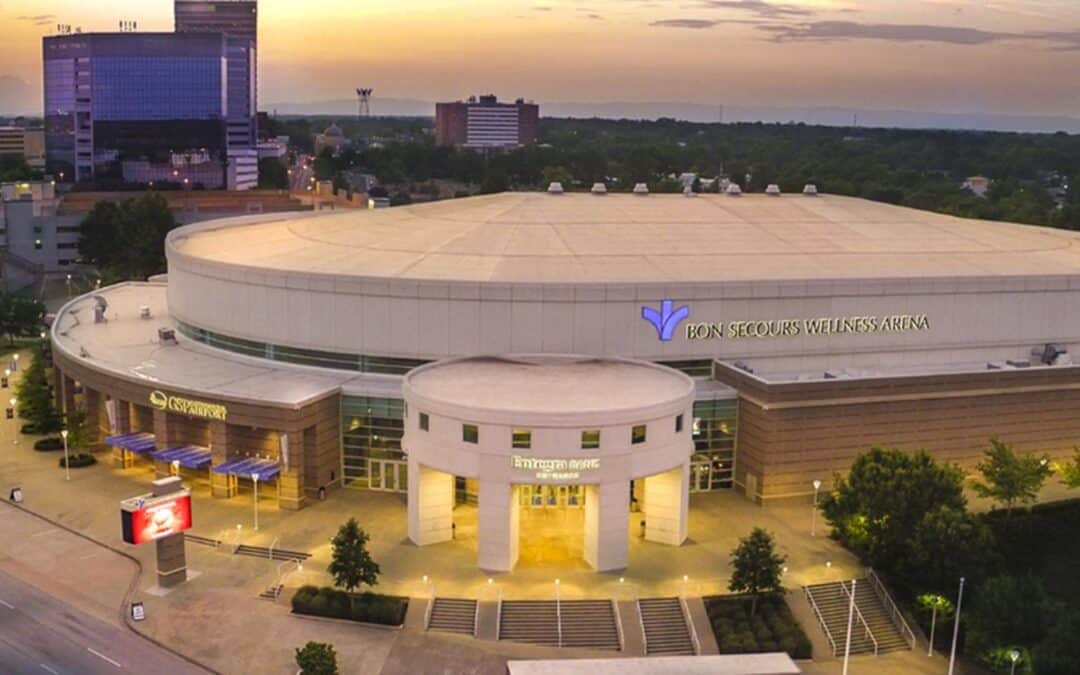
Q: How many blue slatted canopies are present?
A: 3